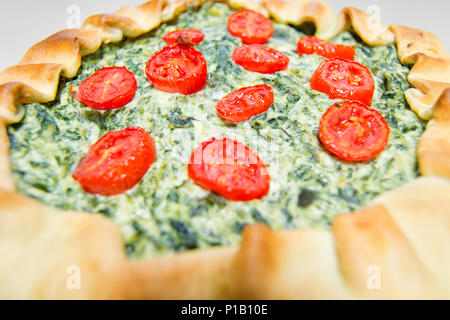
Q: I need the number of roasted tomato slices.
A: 11